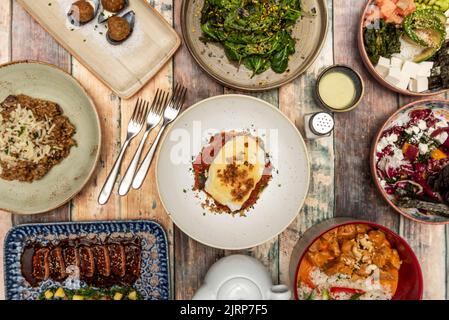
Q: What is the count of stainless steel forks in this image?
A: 3